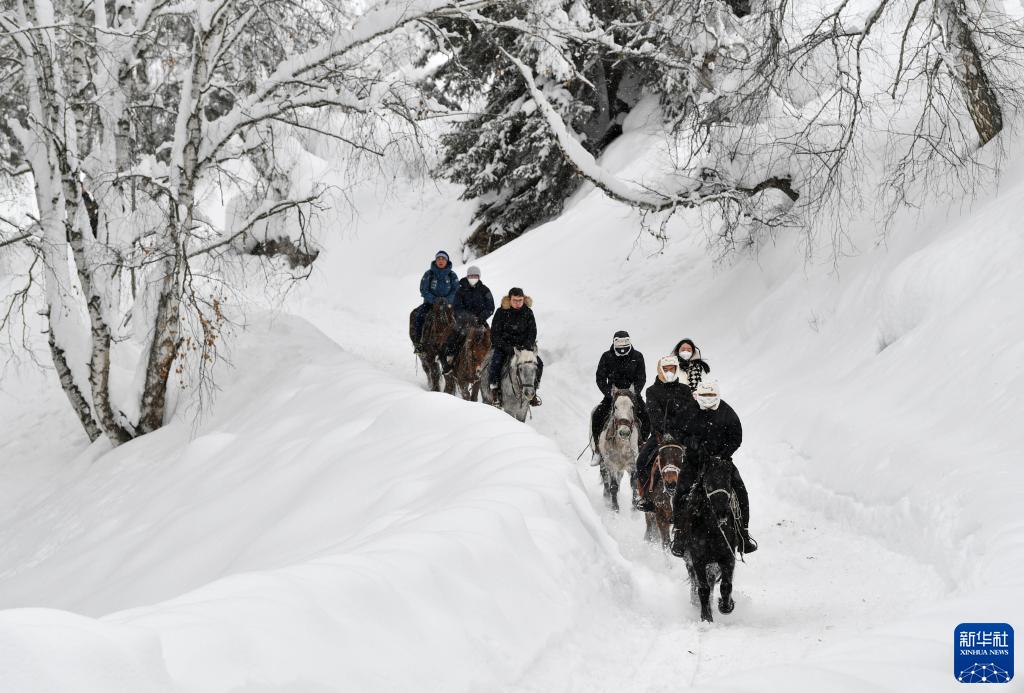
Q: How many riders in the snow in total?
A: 7